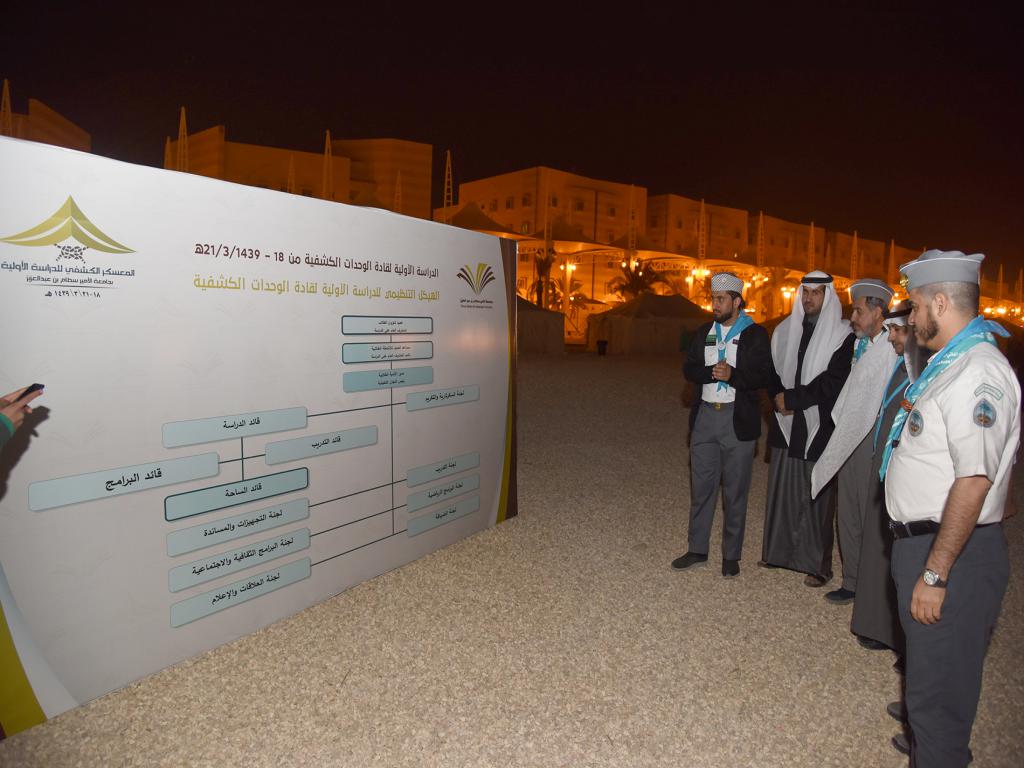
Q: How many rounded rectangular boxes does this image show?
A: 14